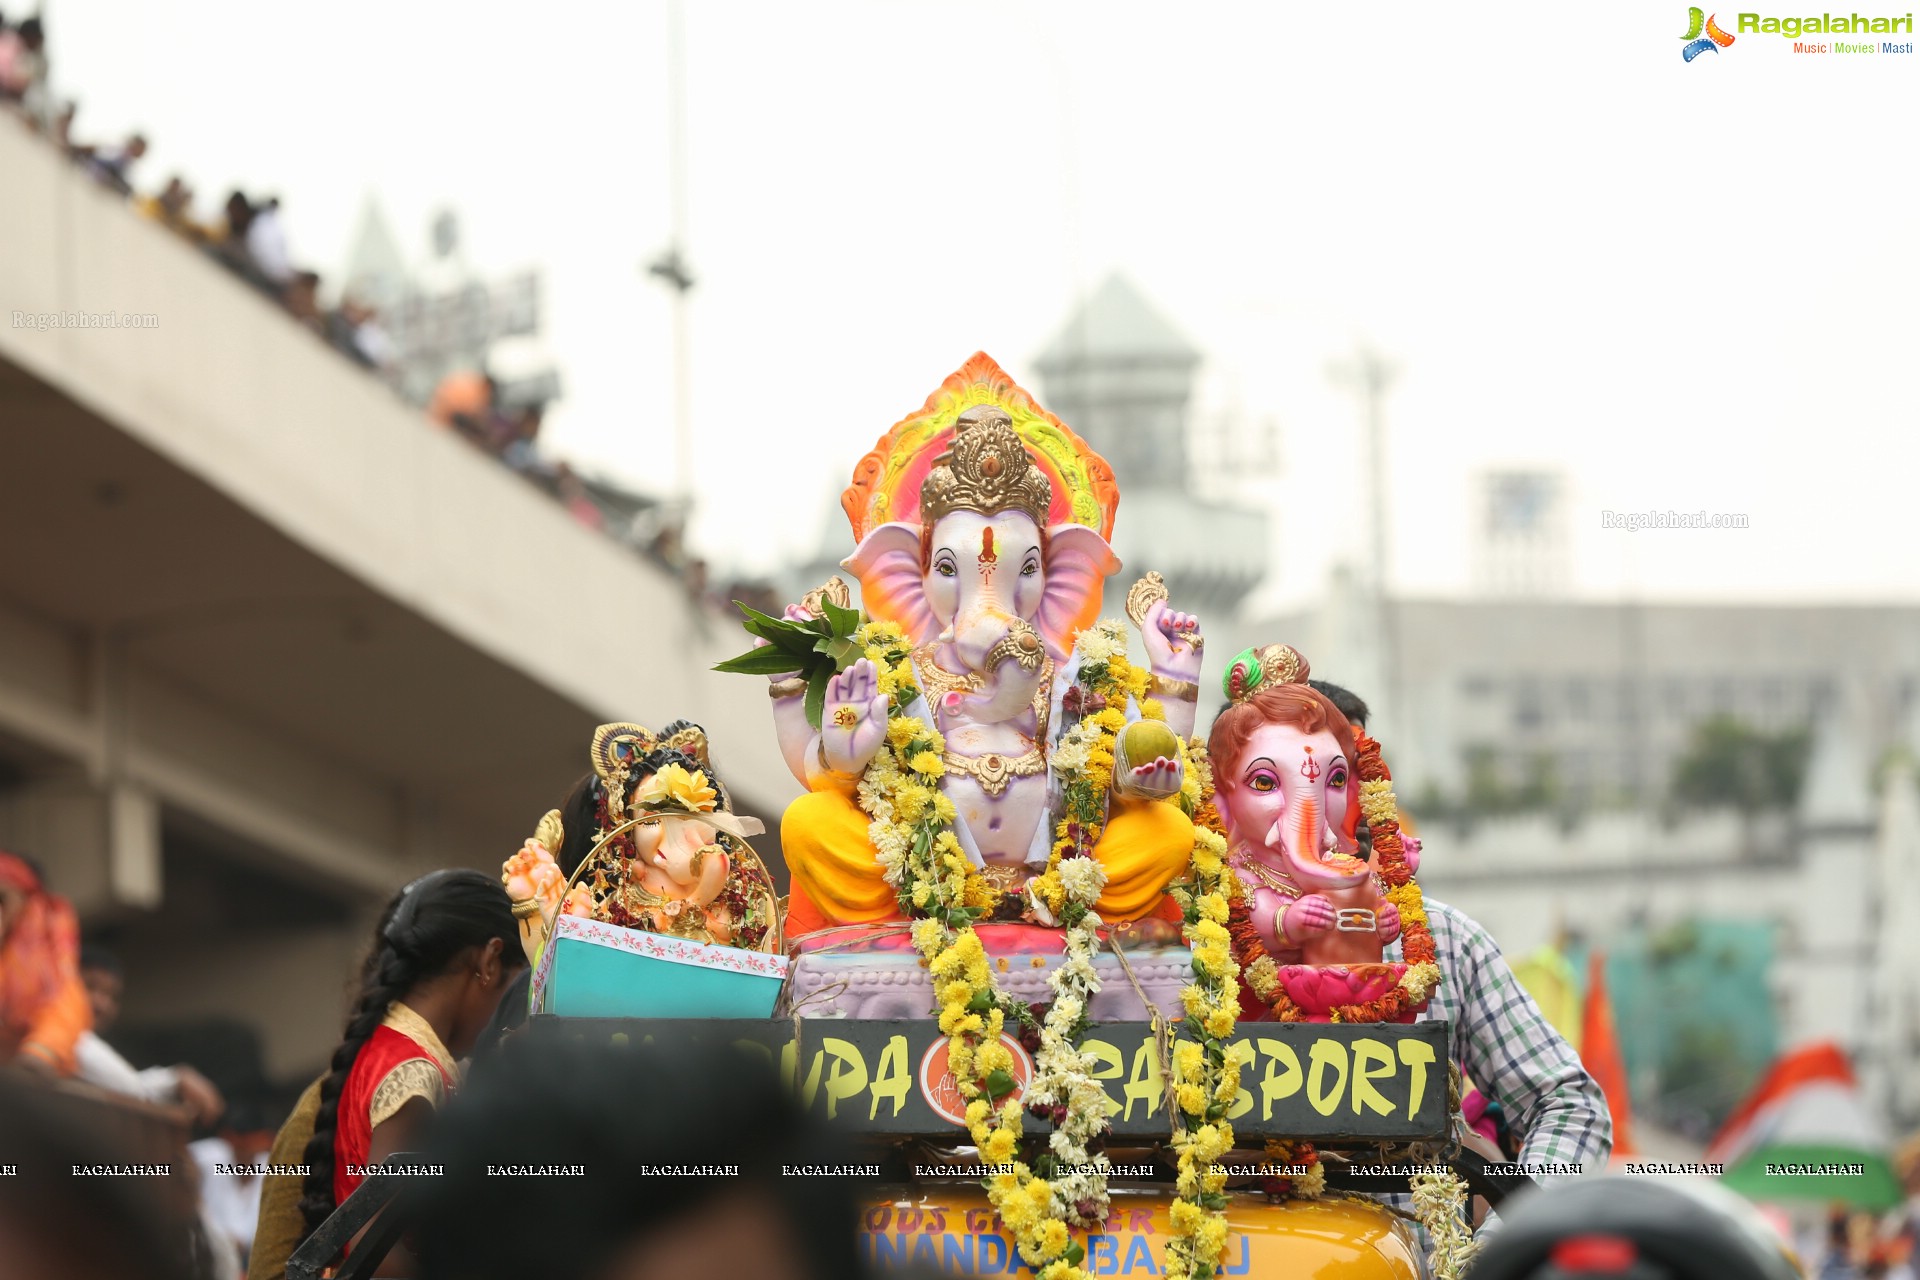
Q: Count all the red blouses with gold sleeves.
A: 1